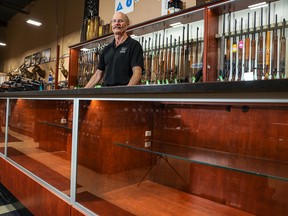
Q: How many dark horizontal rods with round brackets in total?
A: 1